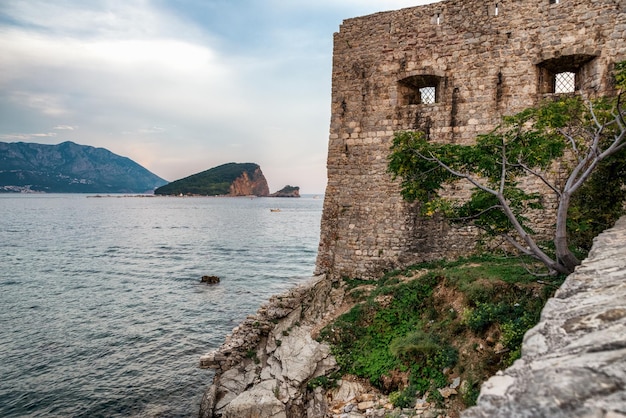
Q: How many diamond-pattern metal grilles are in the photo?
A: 2